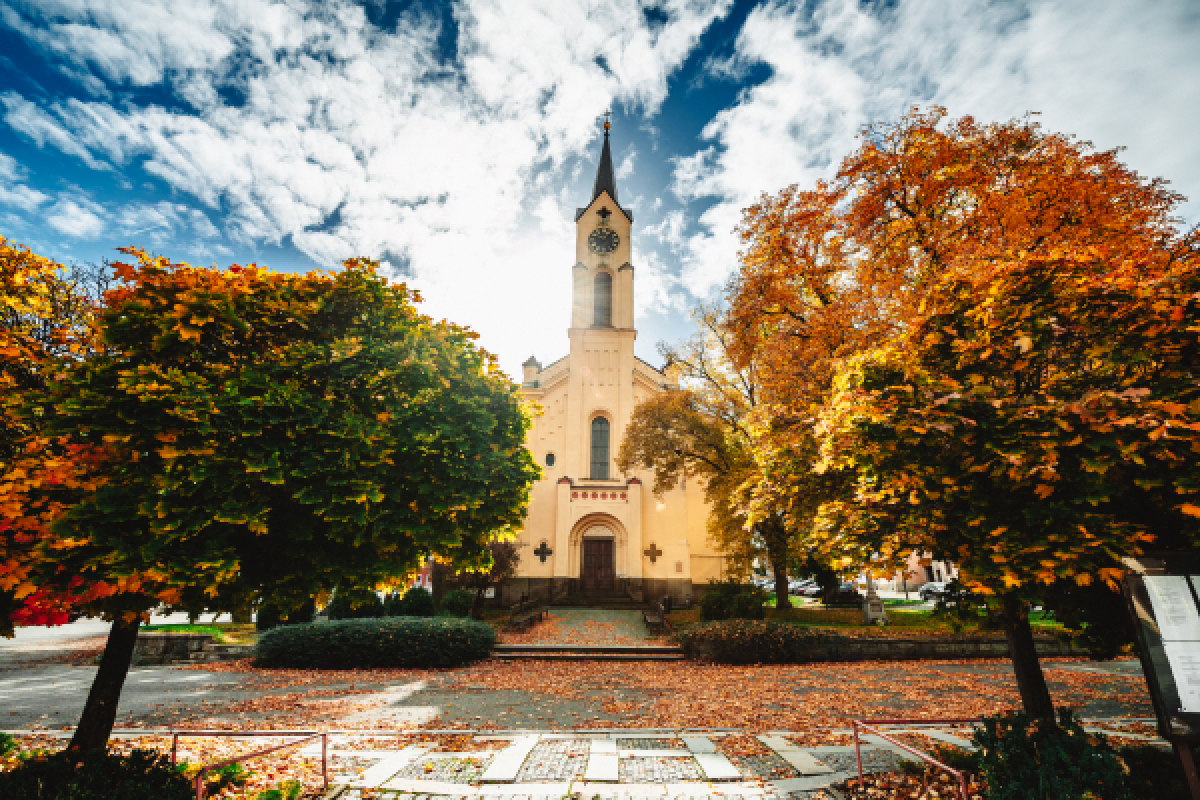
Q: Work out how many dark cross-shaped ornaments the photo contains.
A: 3